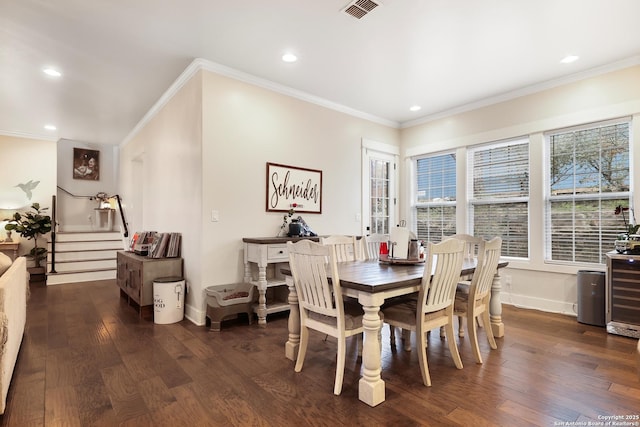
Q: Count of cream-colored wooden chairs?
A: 6